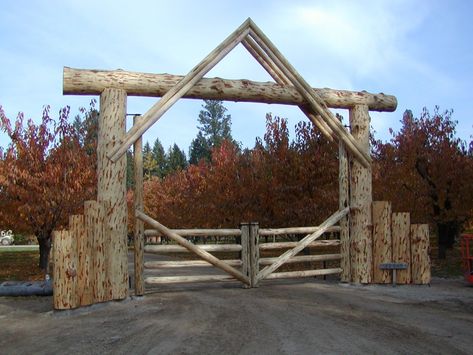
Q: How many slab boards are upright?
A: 6